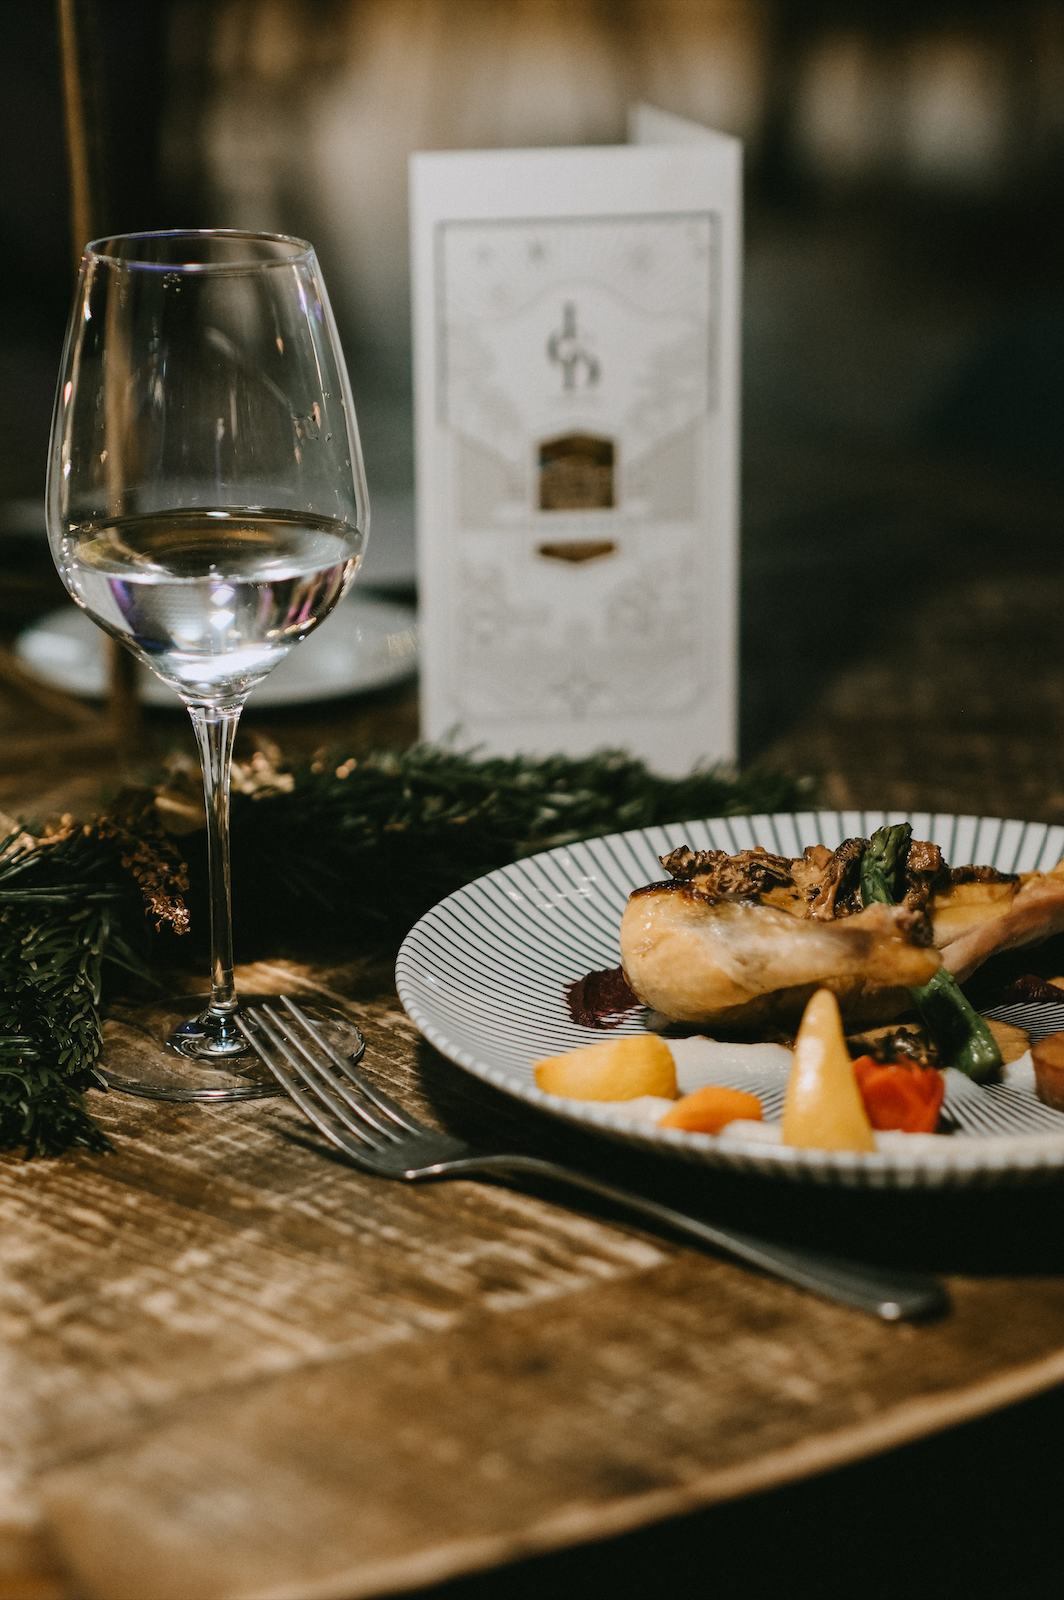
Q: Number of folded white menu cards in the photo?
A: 1